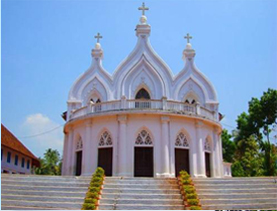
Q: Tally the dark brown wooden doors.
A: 5